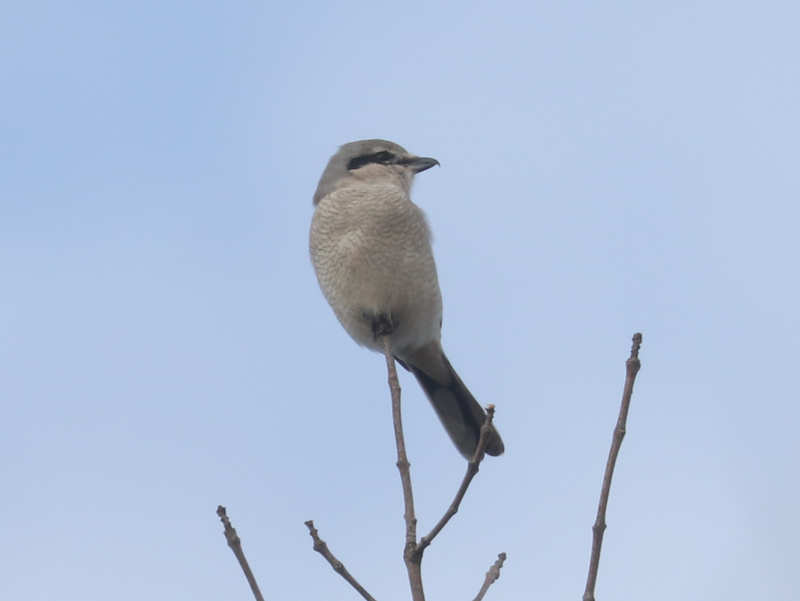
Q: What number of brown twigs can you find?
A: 6